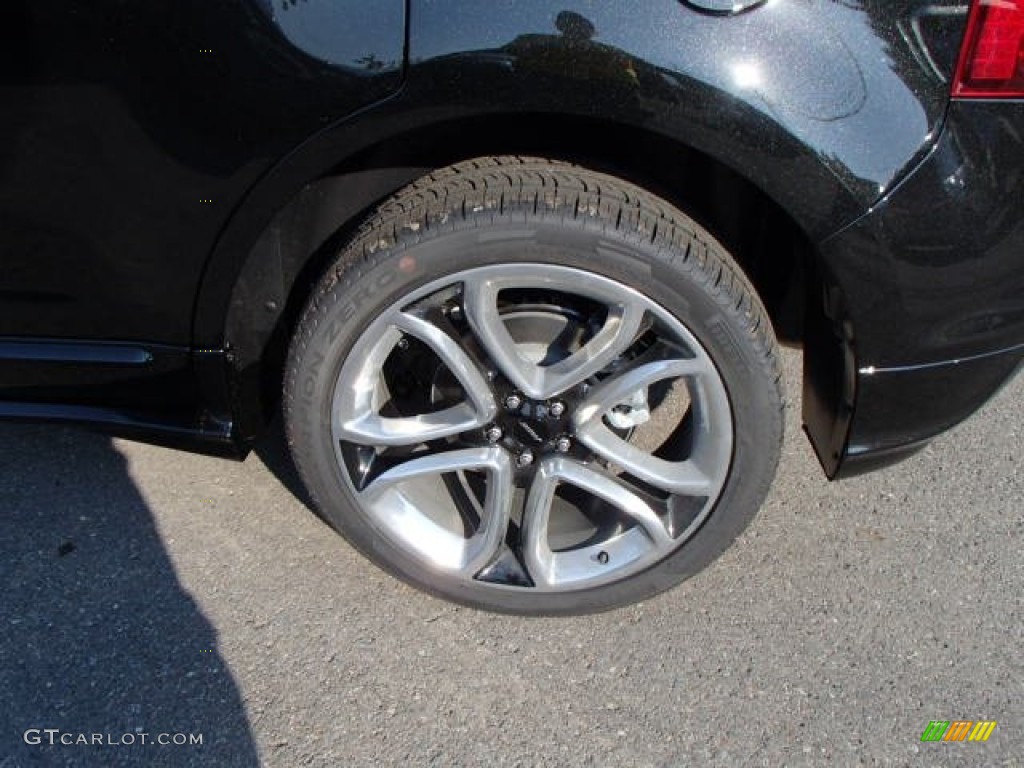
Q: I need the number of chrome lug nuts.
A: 5